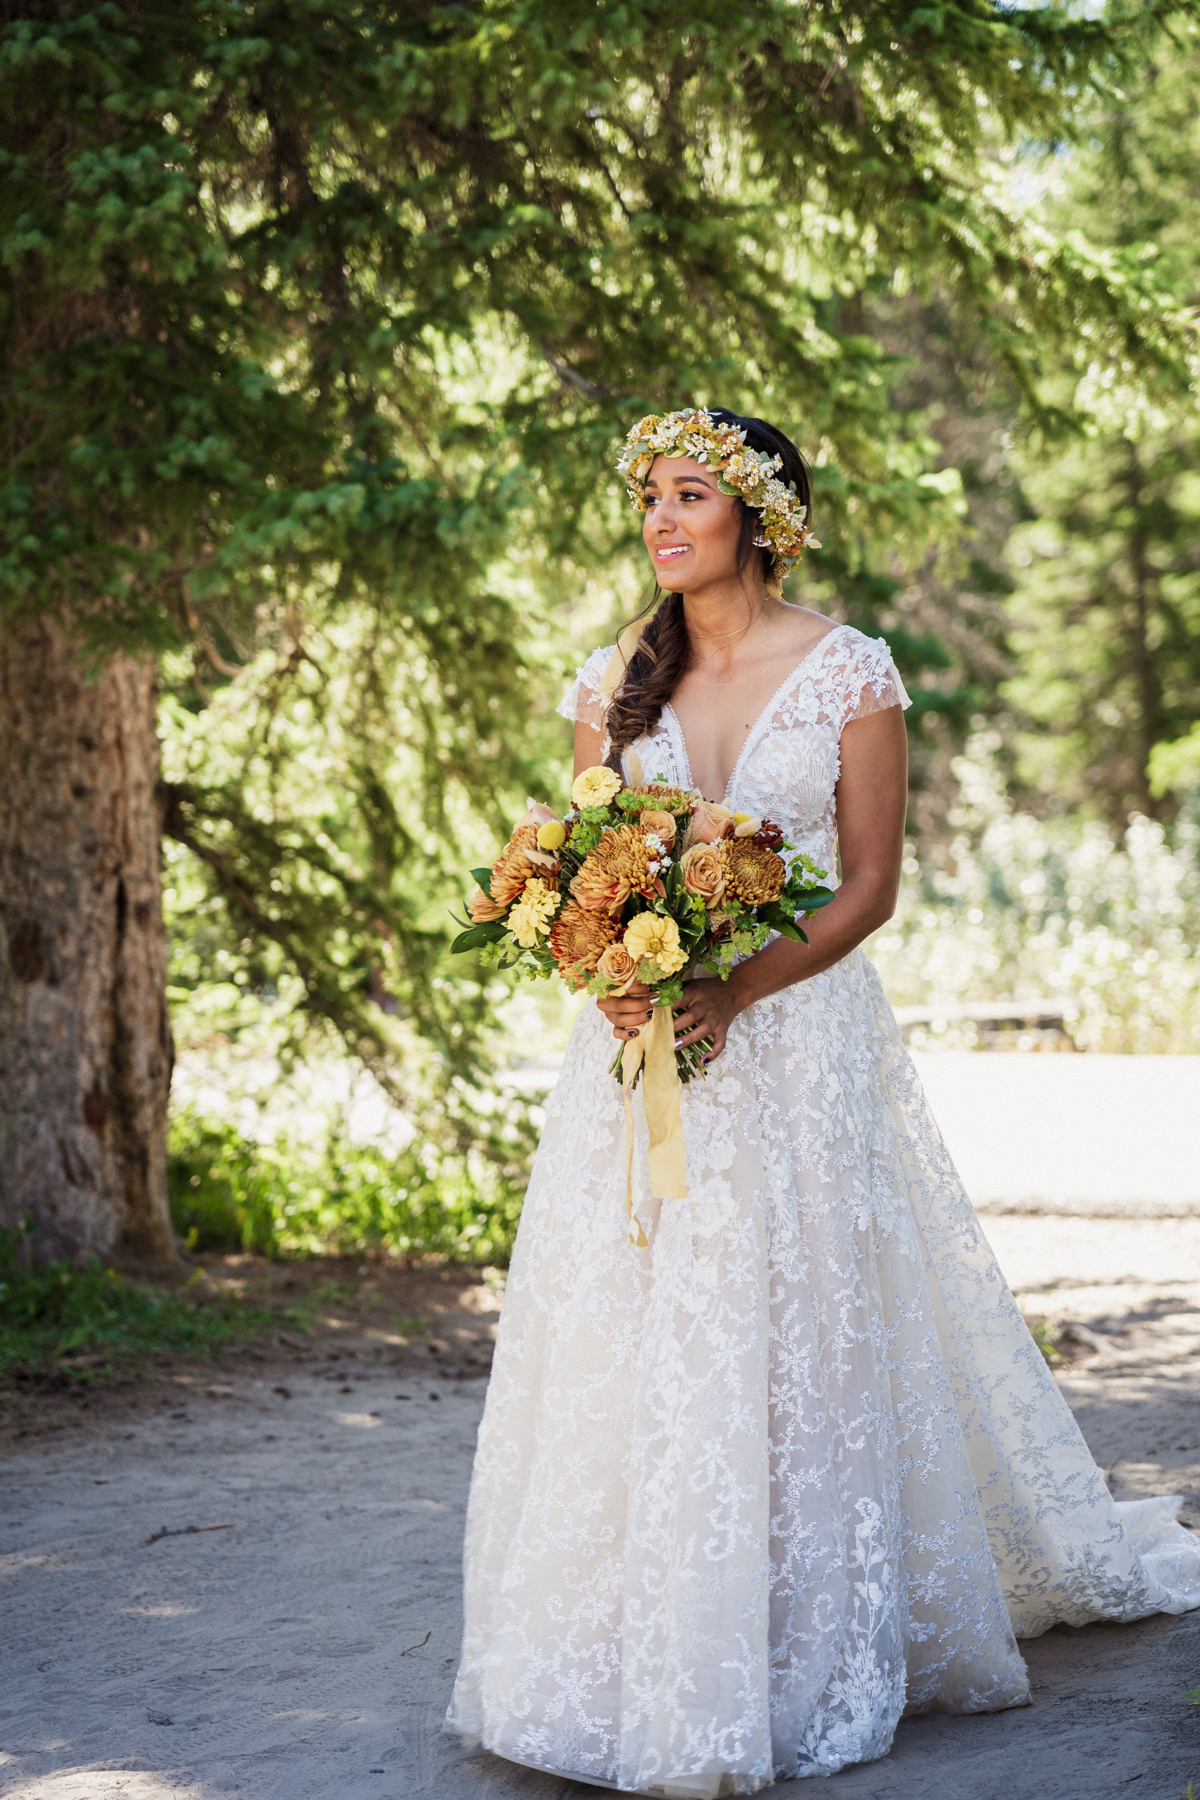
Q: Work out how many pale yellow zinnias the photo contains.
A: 3